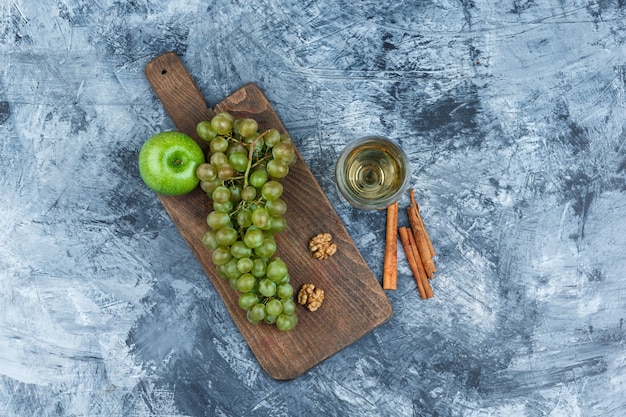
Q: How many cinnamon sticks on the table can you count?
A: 3